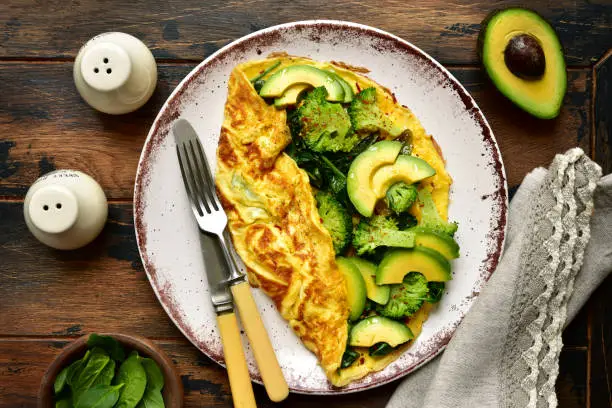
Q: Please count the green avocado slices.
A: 9